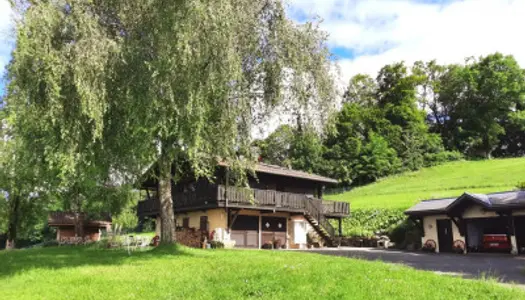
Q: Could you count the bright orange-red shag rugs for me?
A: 0